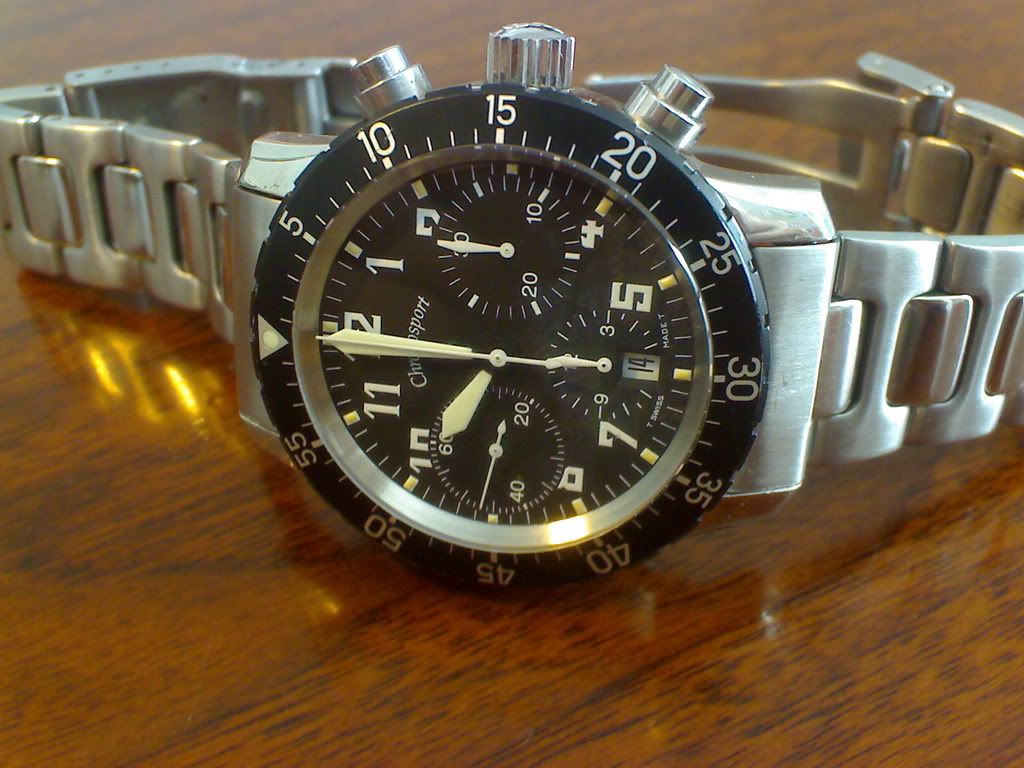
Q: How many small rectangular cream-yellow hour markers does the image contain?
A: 12